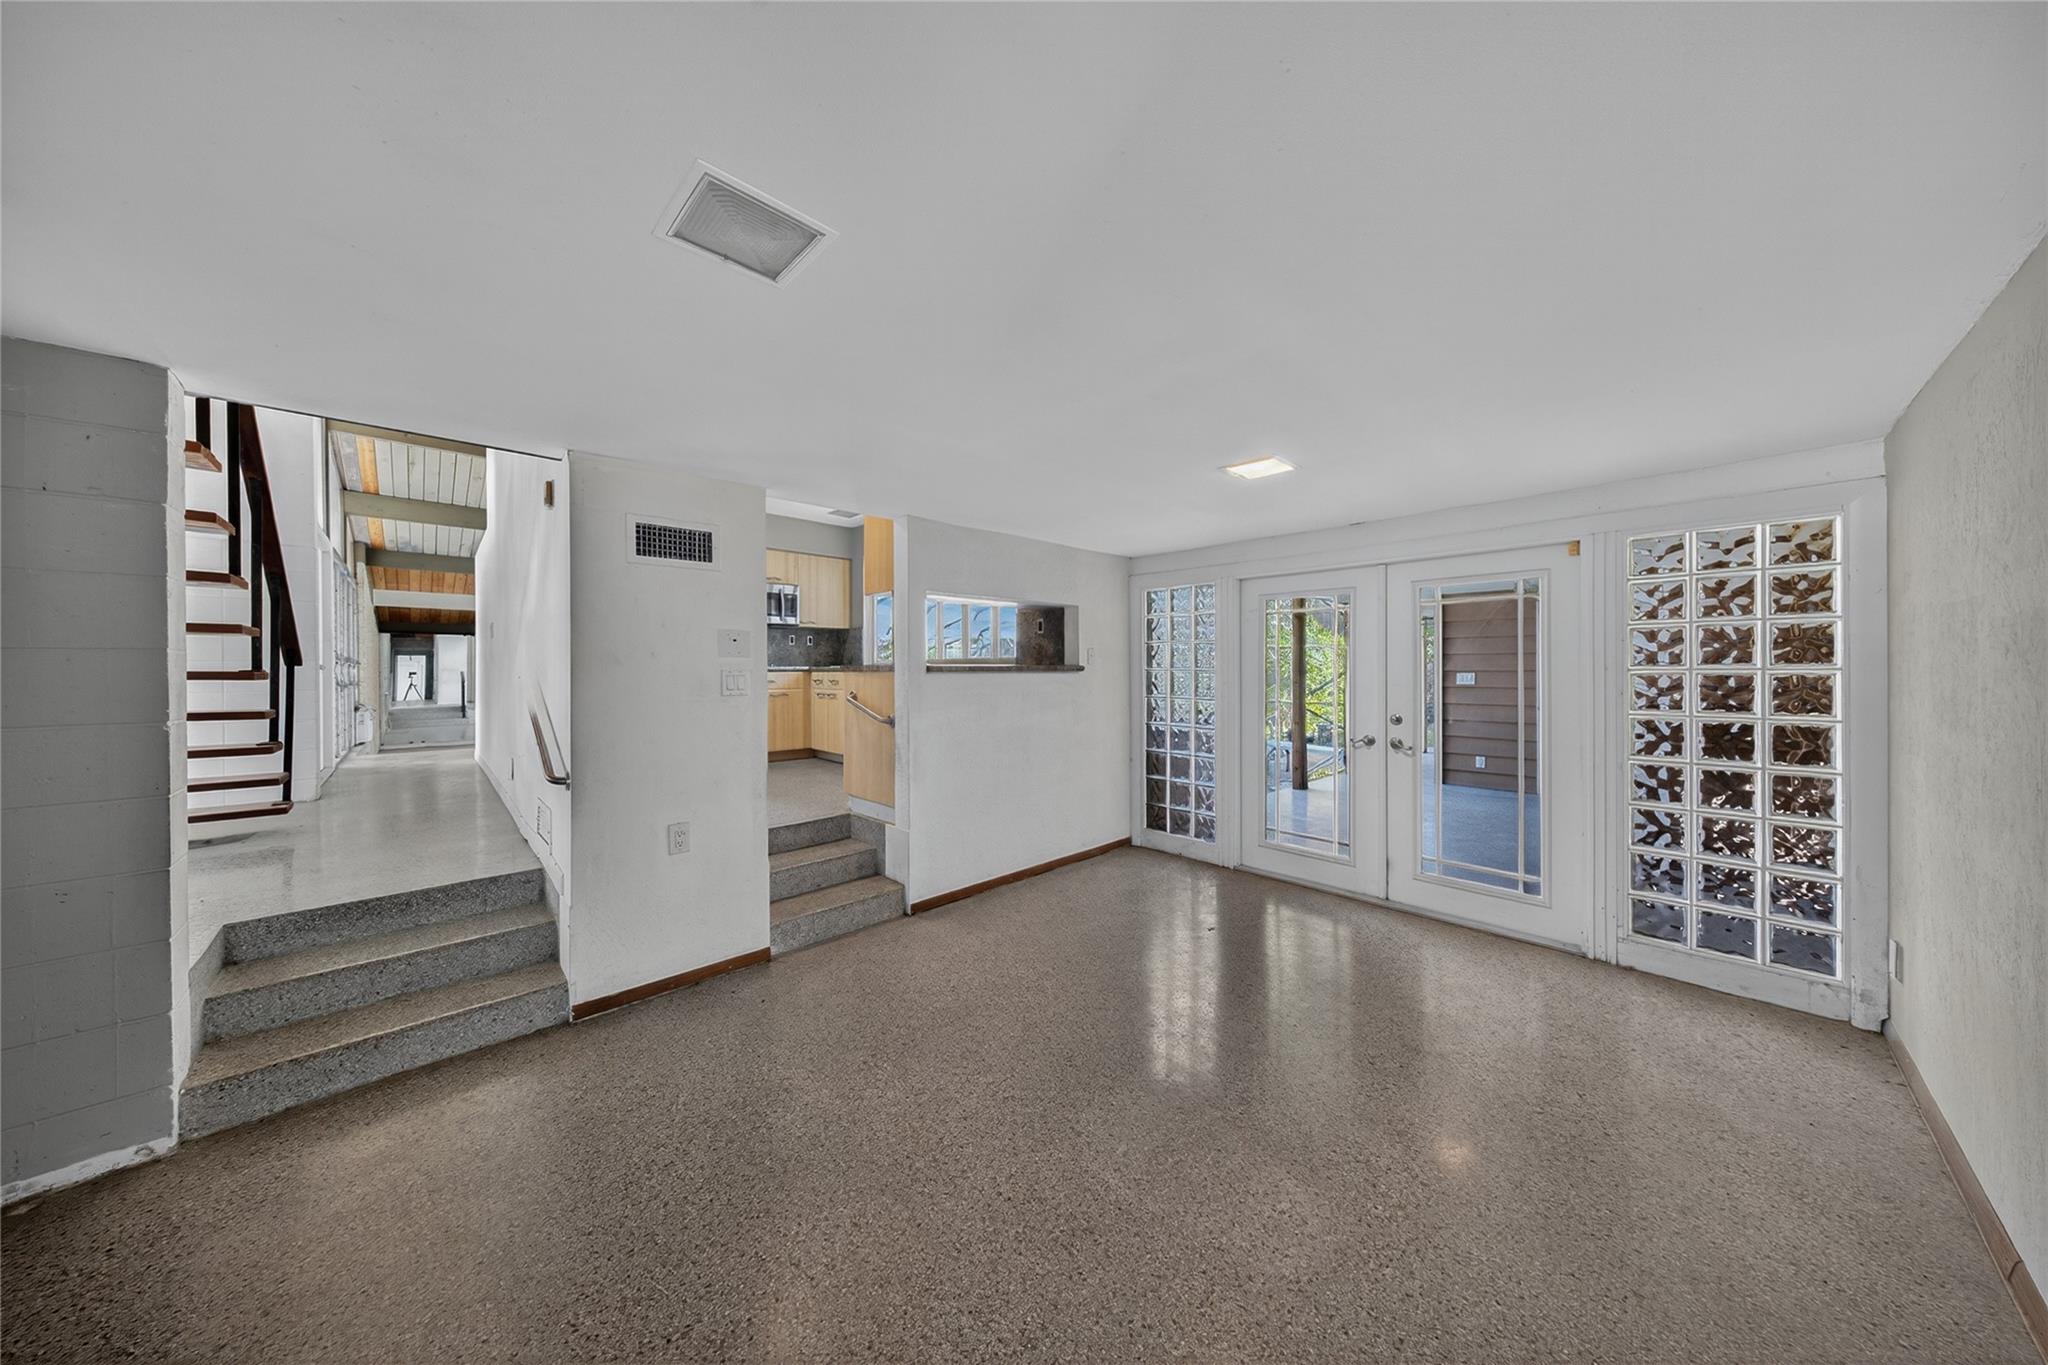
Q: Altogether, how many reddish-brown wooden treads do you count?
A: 9